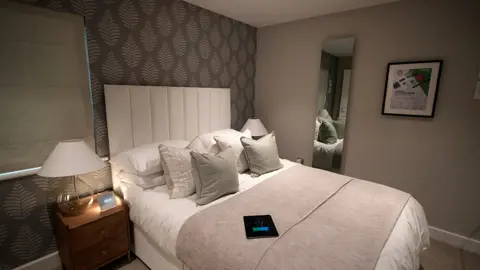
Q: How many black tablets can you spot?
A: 1